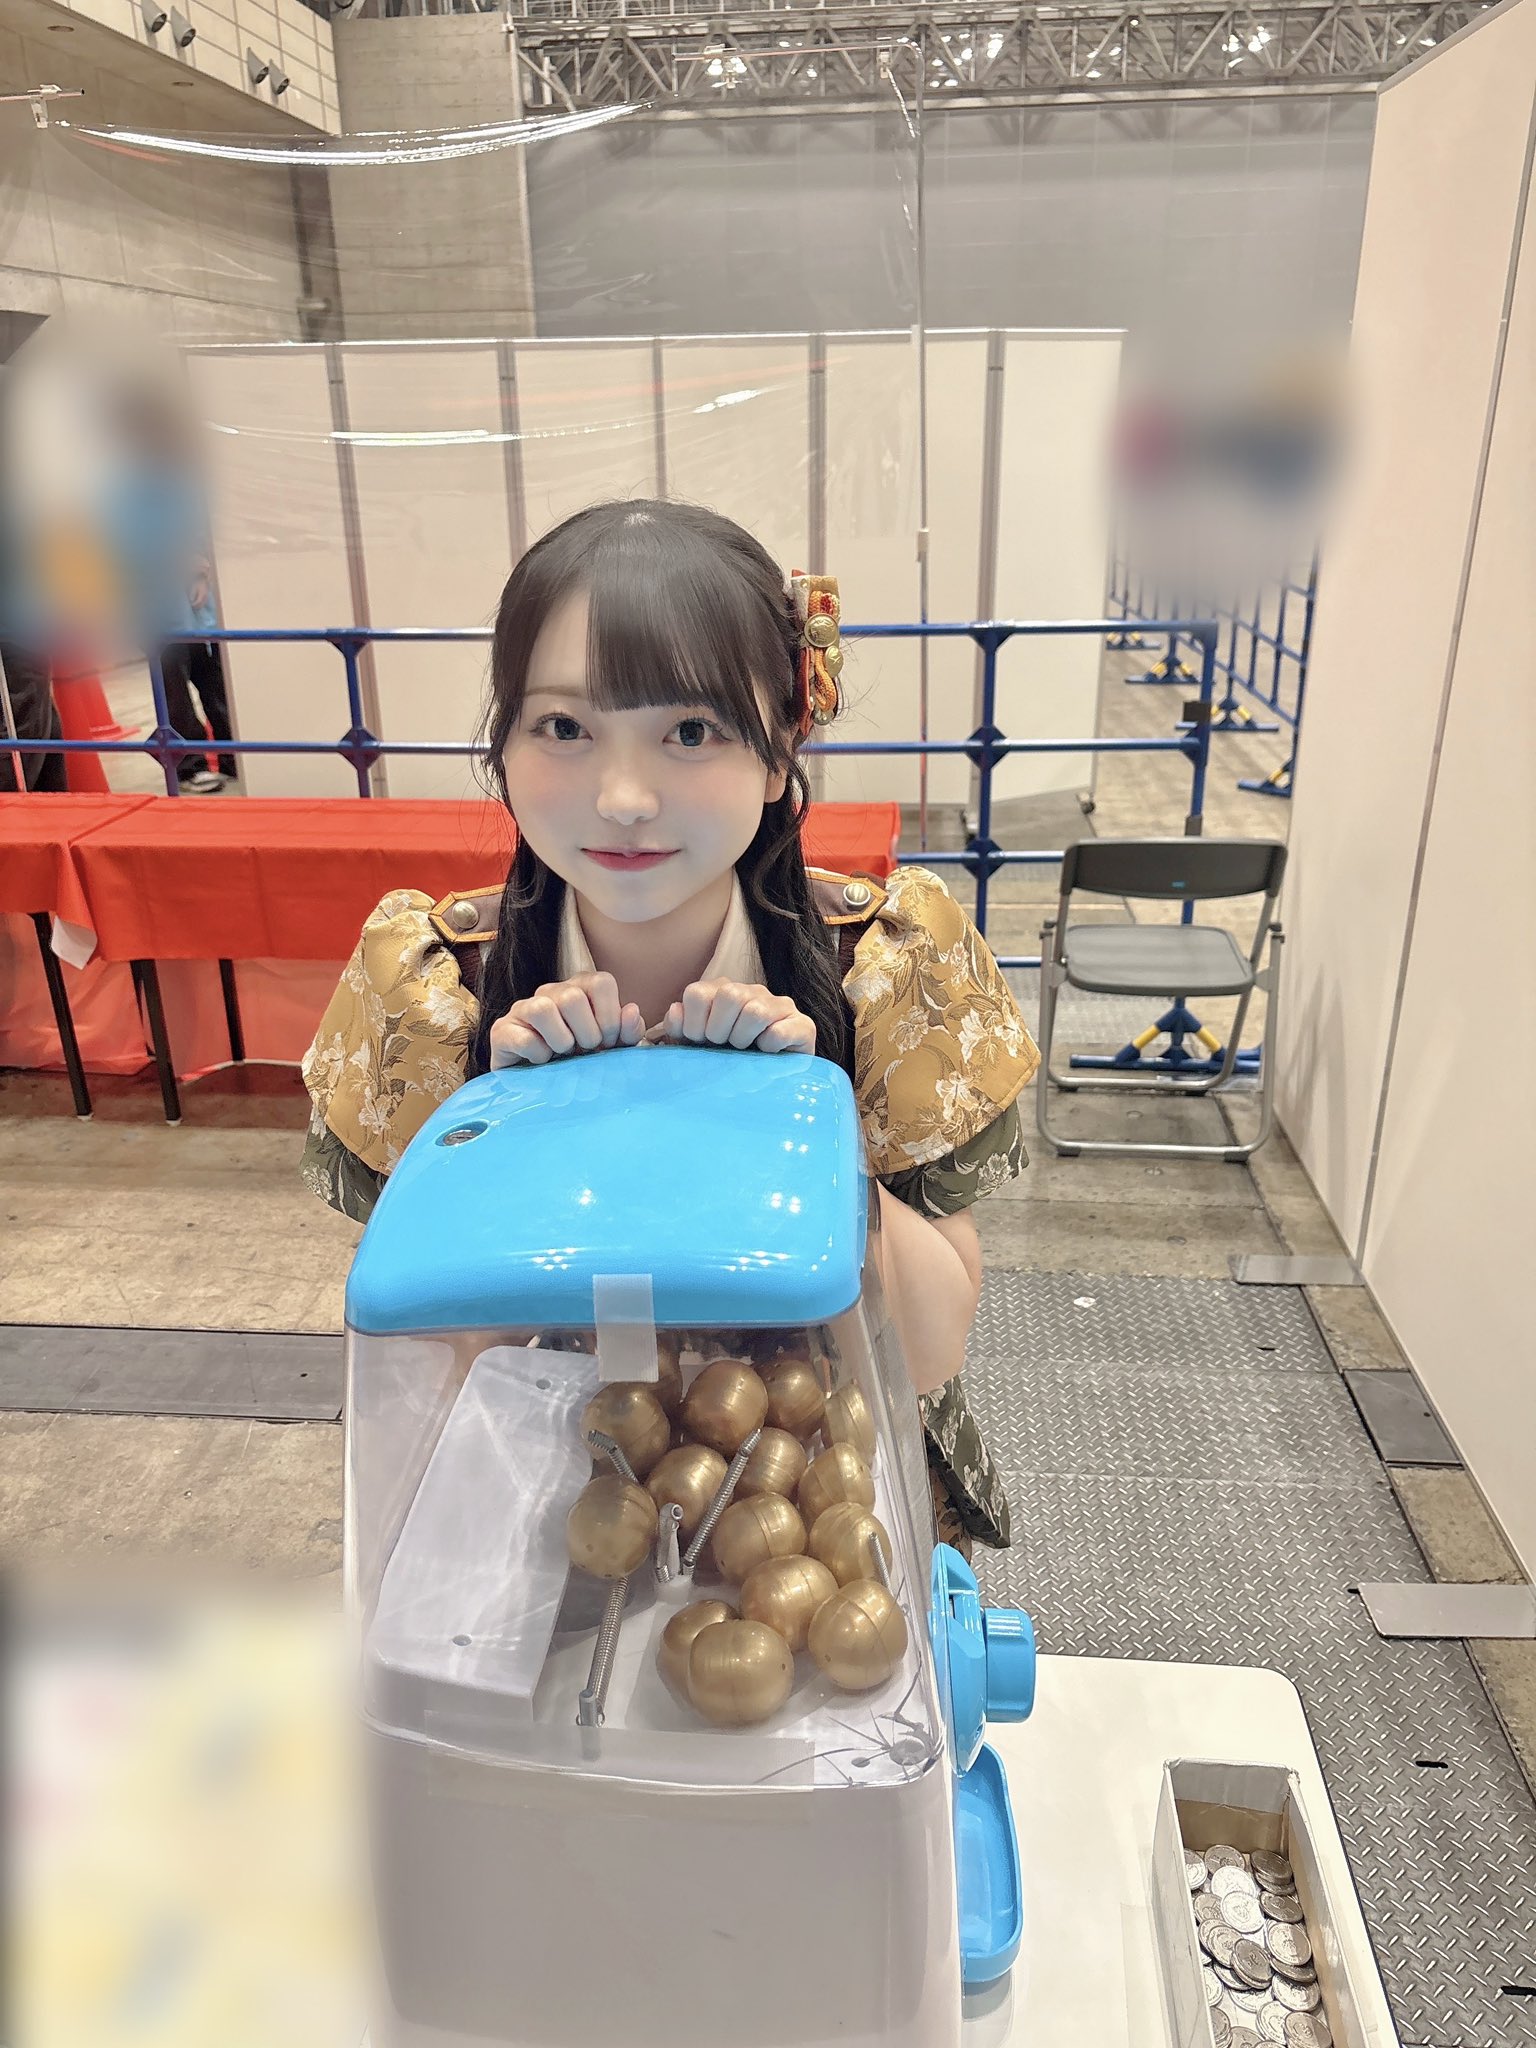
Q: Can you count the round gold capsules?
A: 15